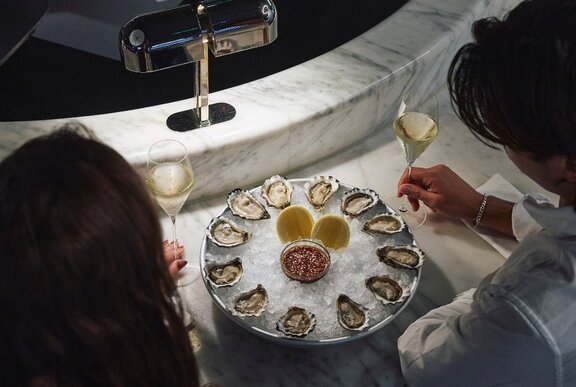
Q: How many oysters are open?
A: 12